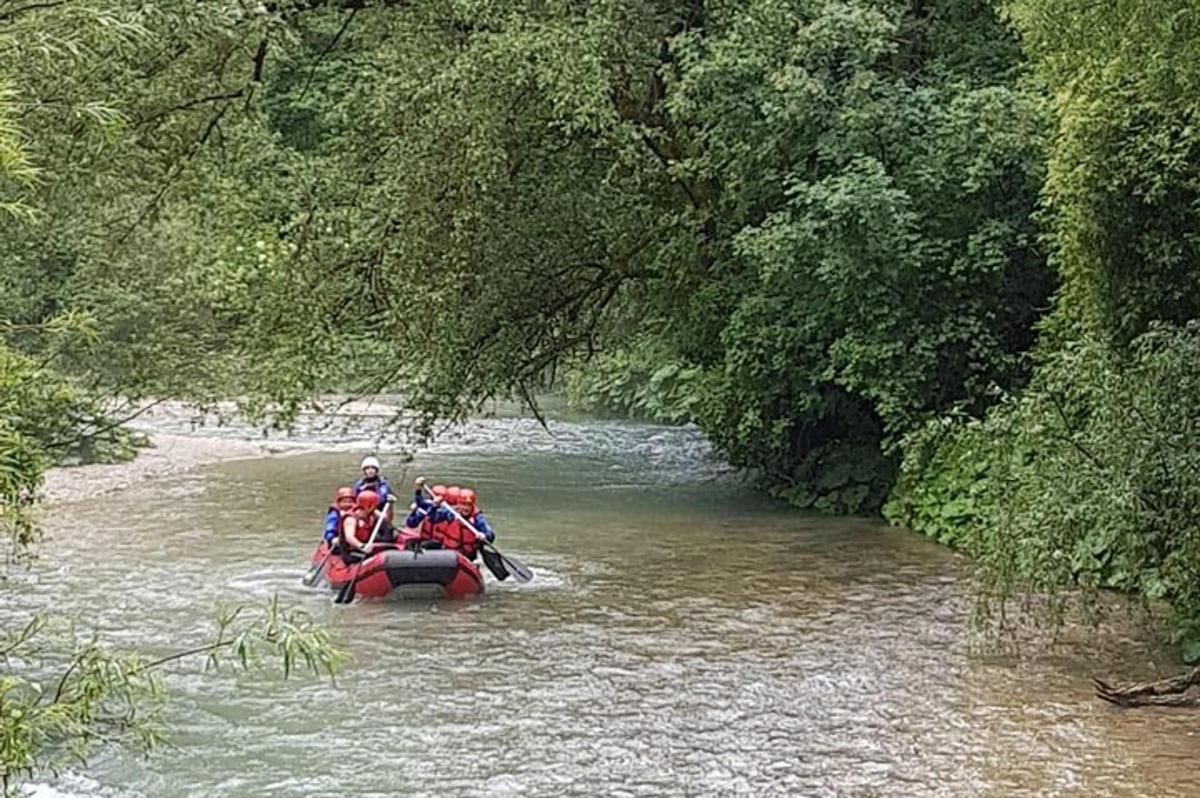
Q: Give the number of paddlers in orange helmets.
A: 5